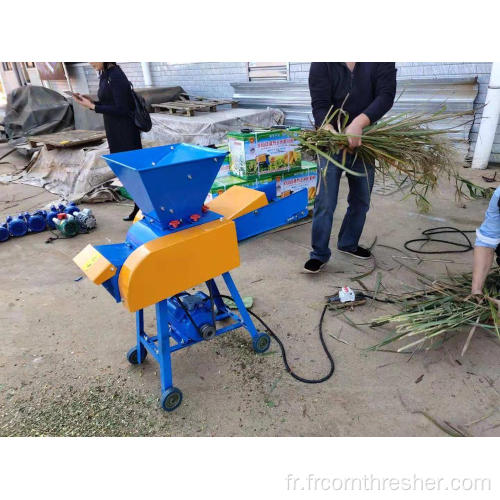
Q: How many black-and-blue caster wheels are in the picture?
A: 3